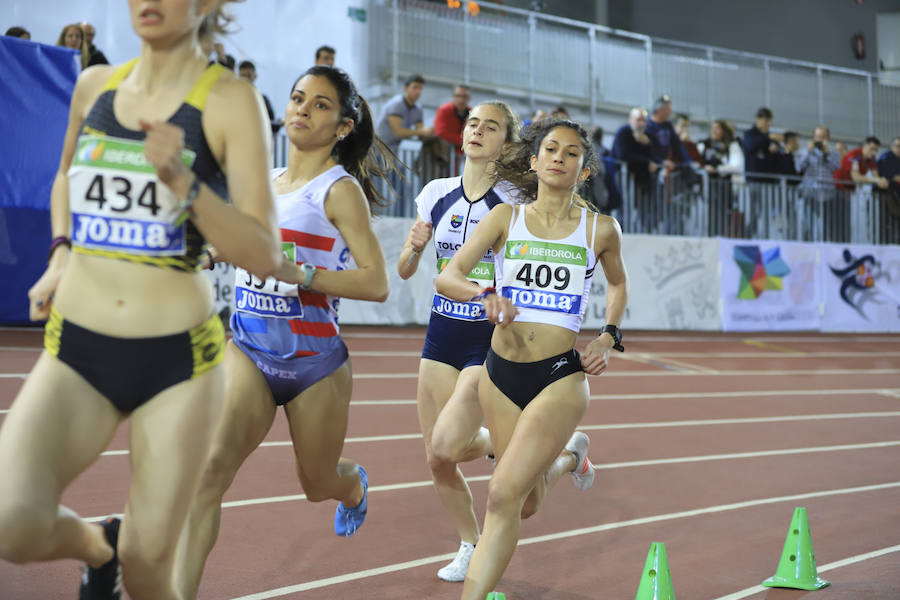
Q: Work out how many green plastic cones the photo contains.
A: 3